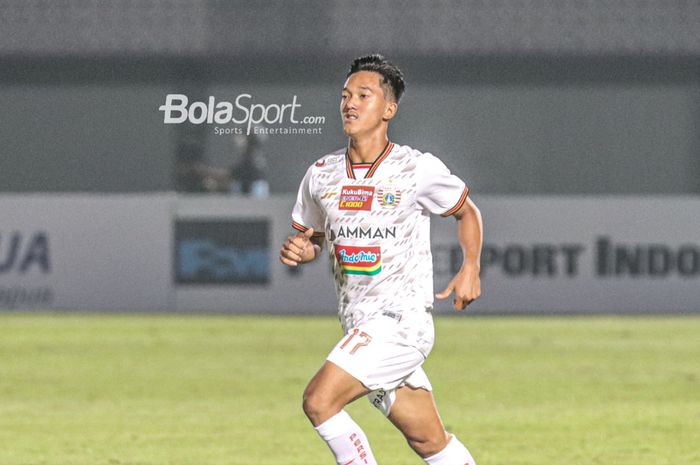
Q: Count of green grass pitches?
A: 1